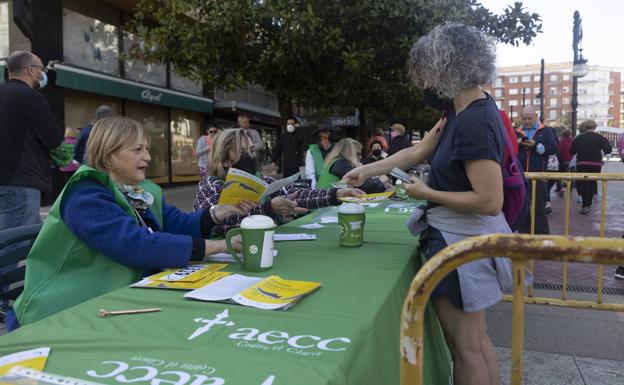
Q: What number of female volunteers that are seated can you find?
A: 3